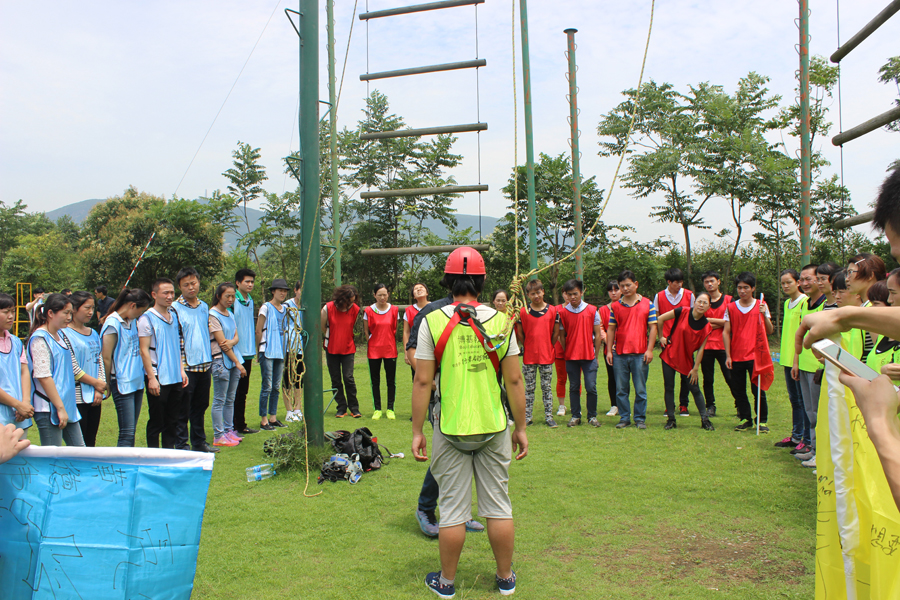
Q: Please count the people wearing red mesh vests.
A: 13